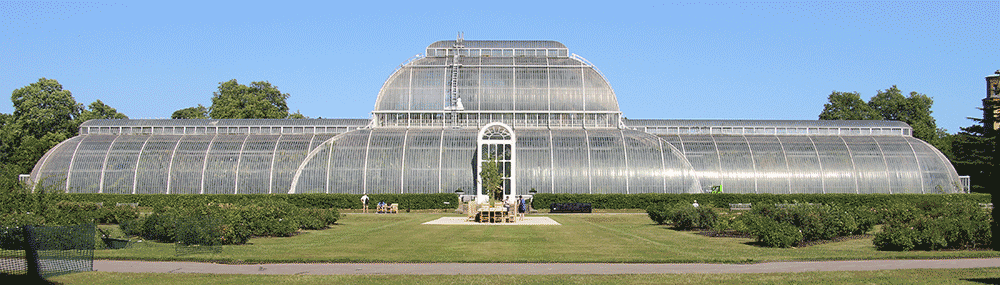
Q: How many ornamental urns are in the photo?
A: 2